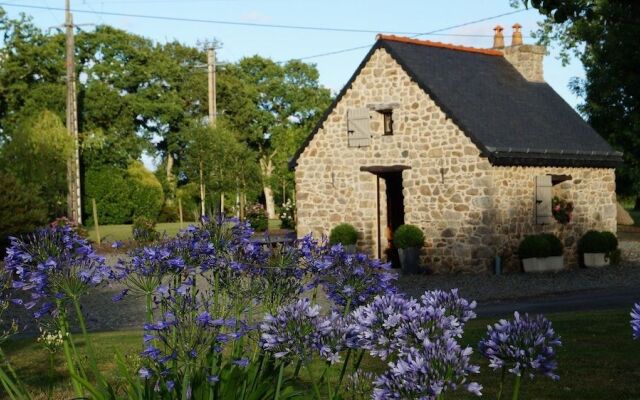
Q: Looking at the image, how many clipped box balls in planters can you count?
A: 4